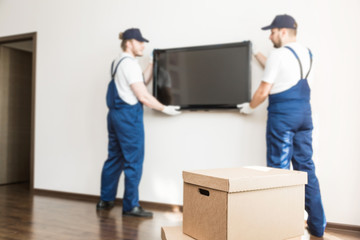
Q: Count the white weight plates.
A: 0